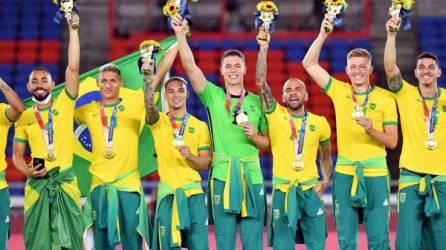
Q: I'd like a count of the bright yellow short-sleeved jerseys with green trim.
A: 7